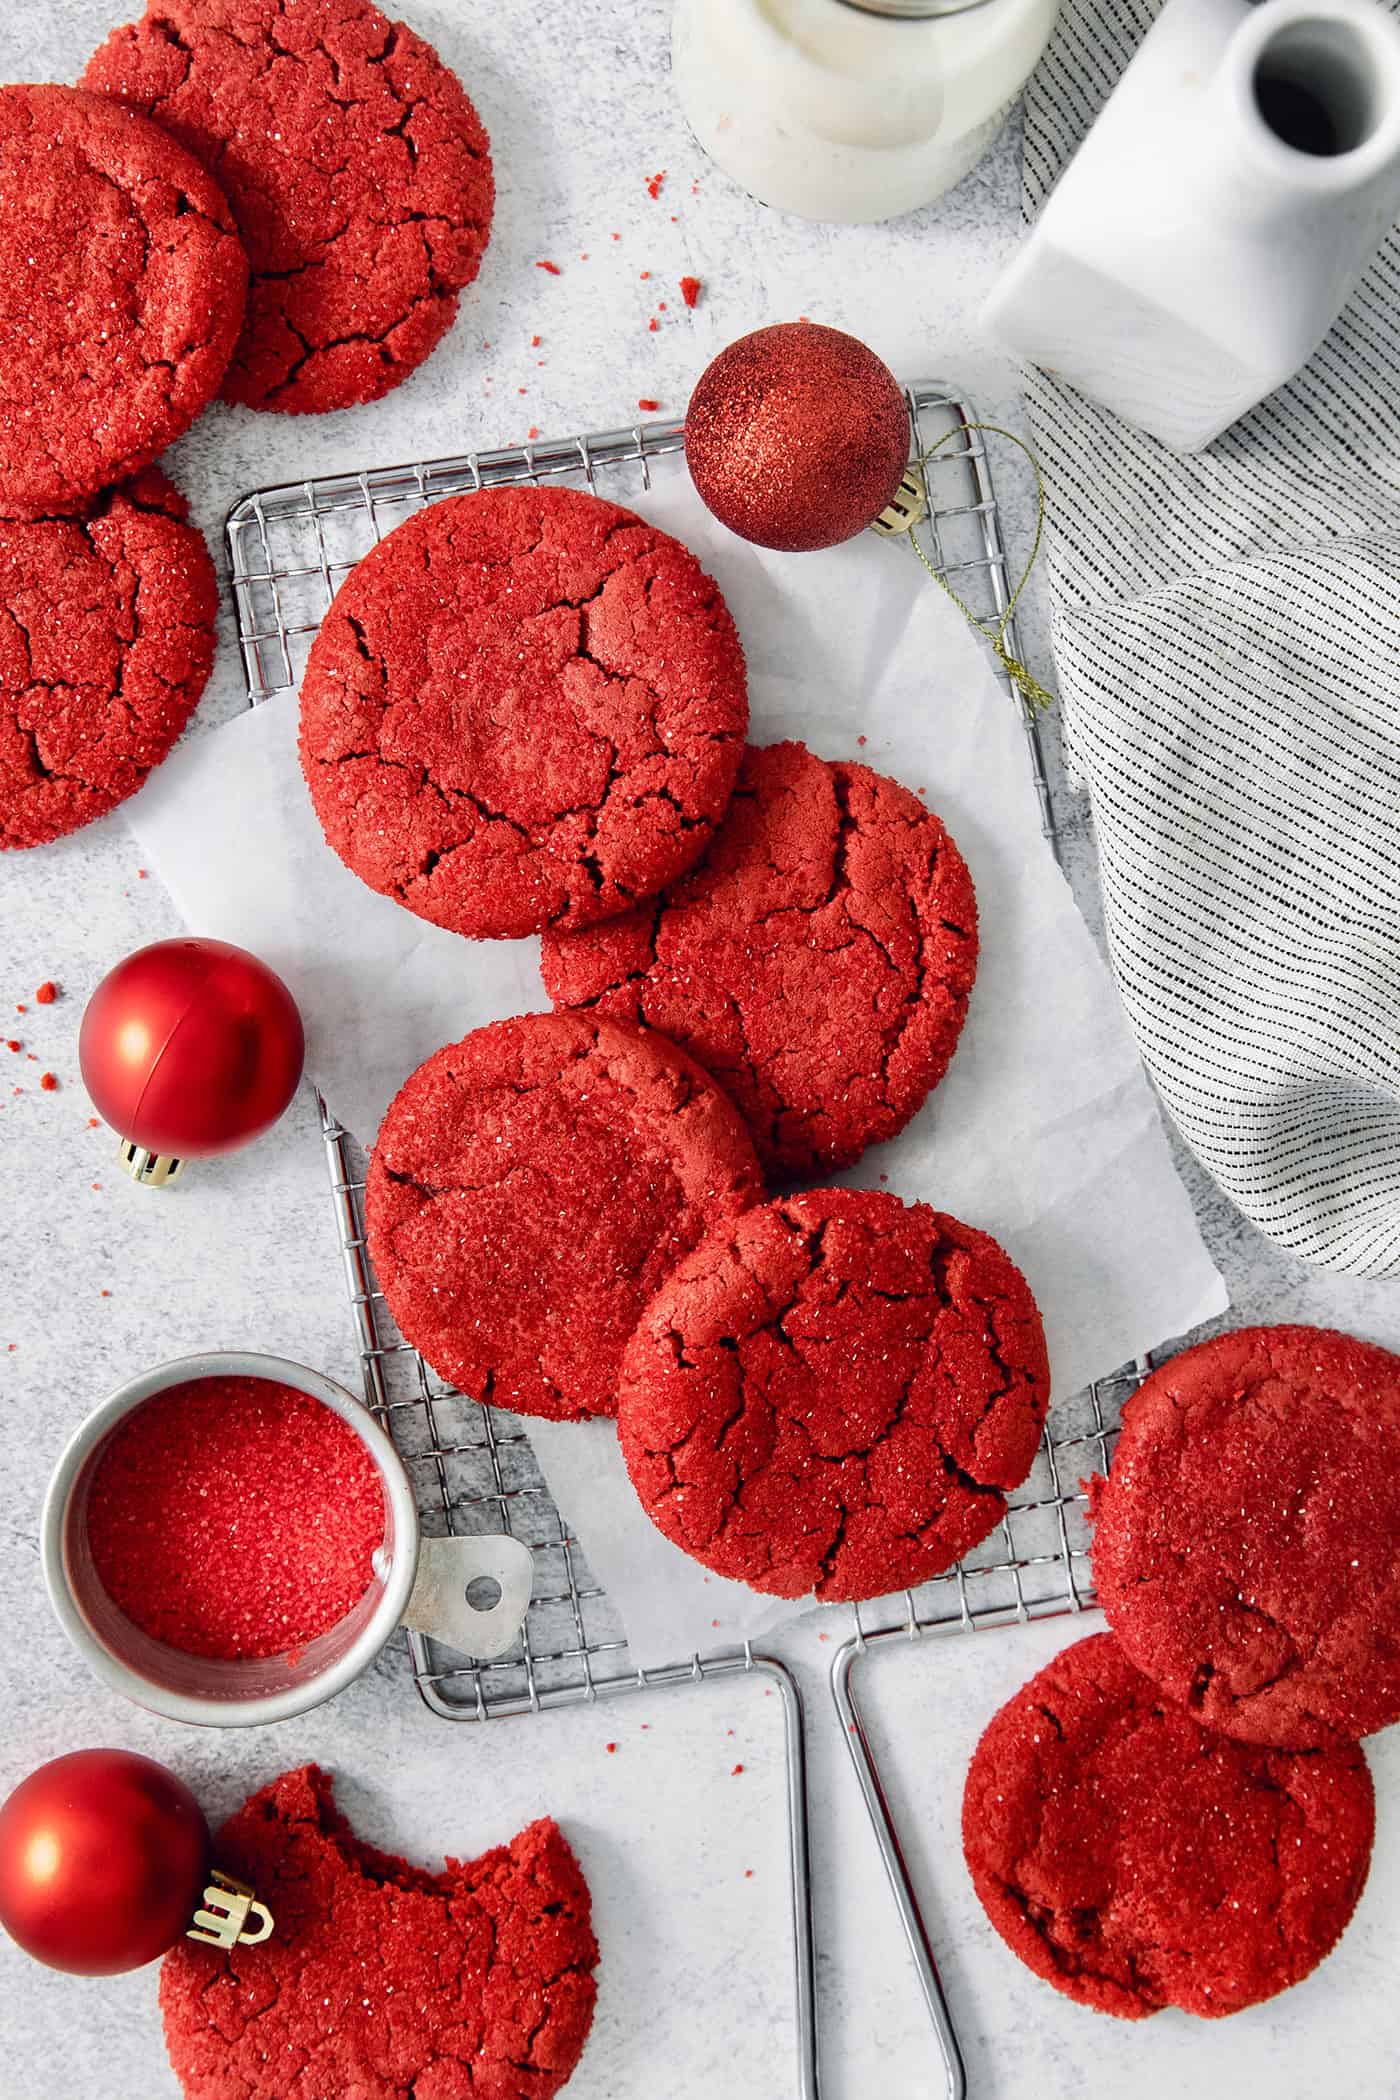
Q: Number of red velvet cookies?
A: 10